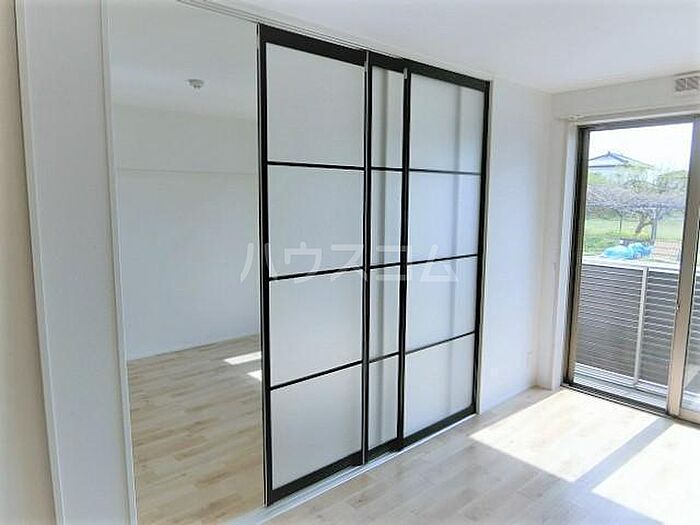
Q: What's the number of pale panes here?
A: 12